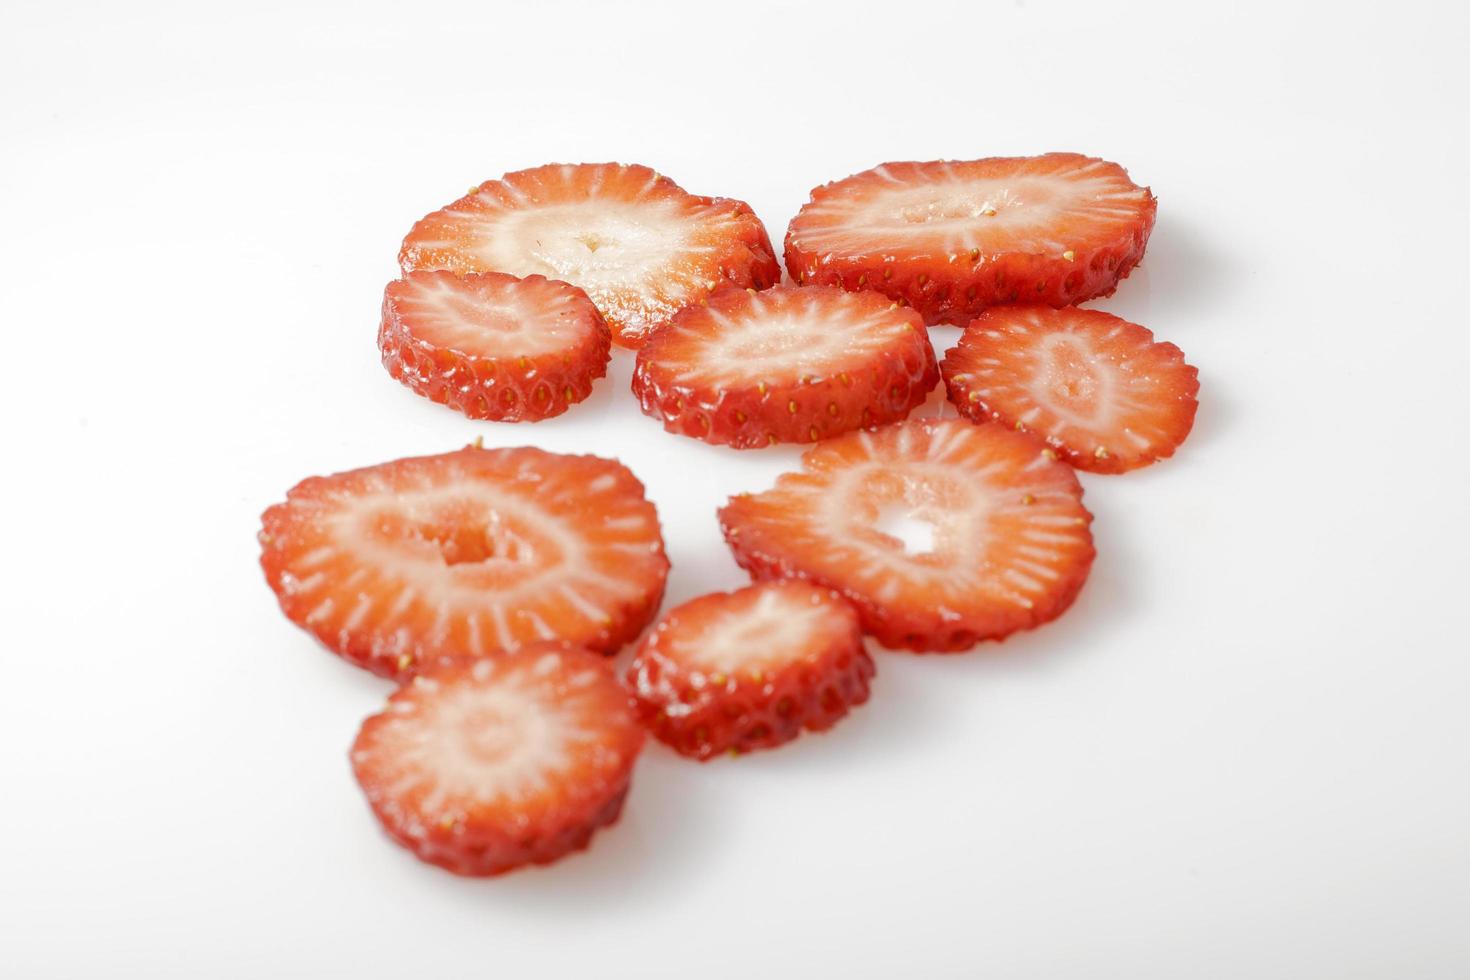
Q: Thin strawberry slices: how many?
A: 9